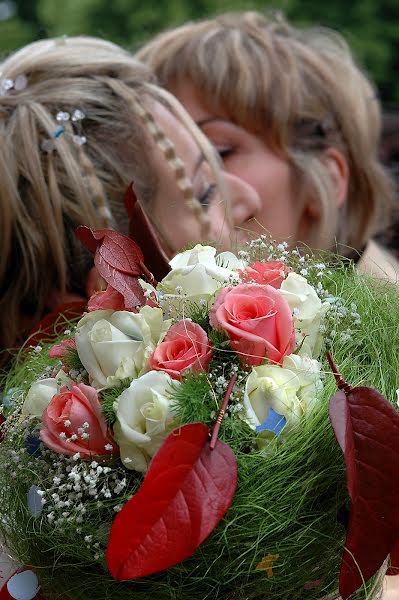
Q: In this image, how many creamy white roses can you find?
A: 6